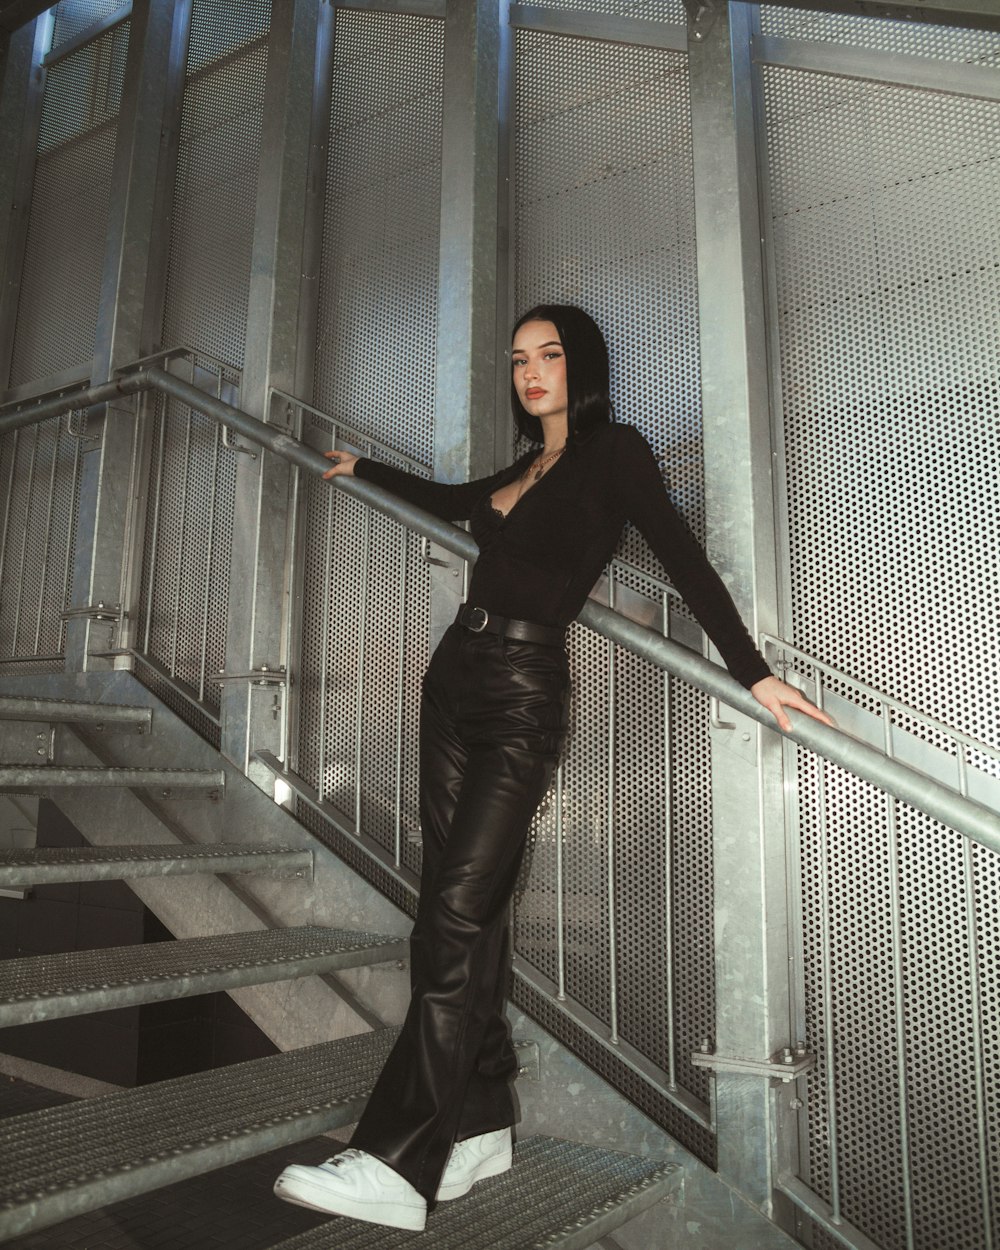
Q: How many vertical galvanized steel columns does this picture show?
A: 5